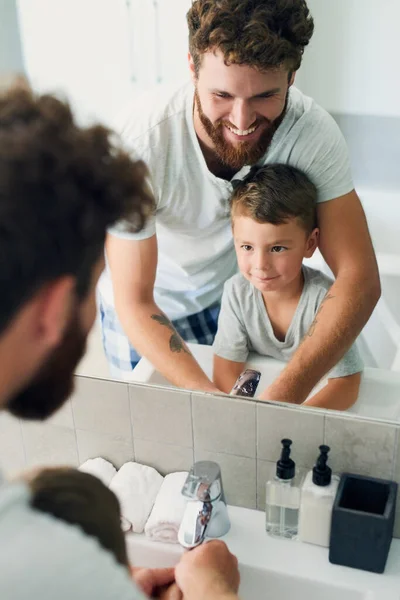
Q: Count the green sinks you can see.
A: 0